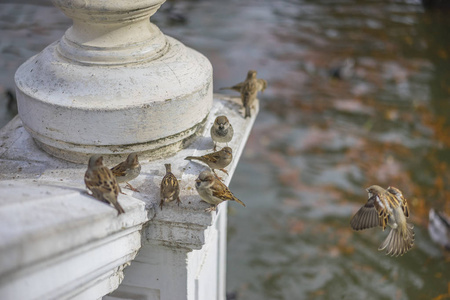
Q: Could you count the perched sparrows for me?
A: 8